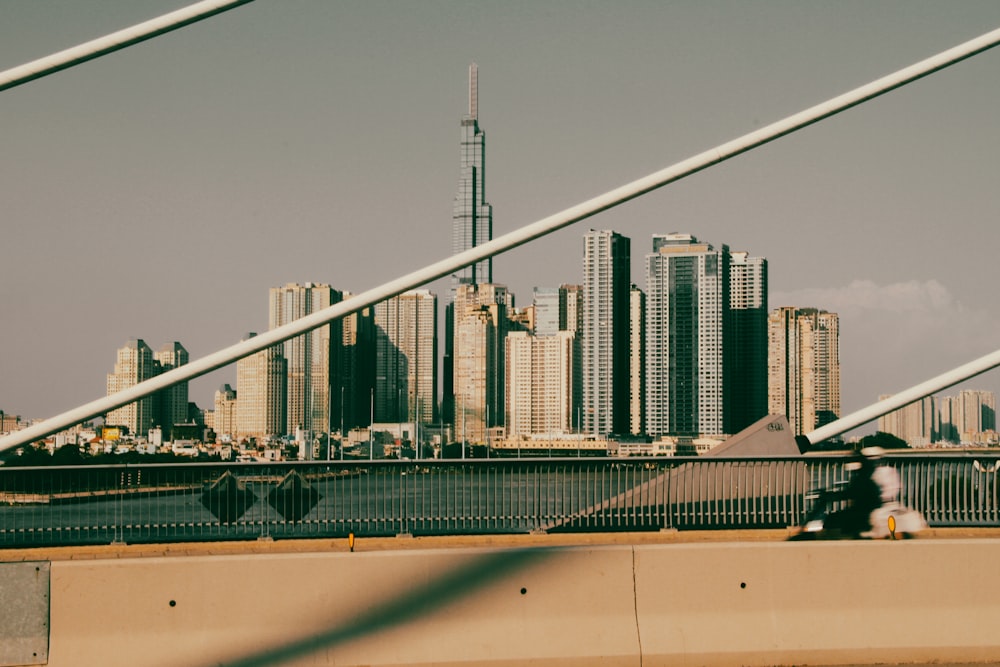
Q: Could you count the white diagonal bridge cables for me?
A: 3